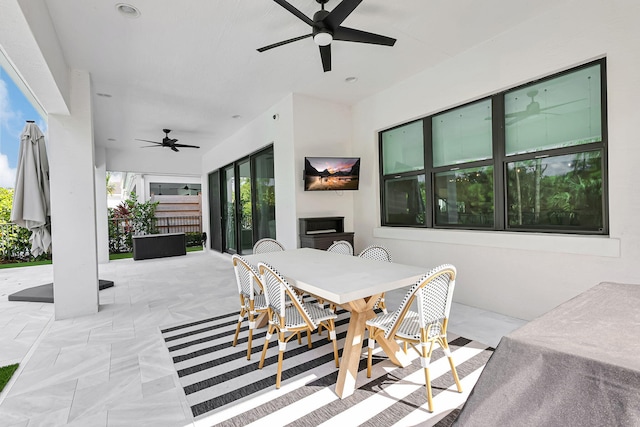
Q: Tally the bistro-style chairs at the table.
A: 6